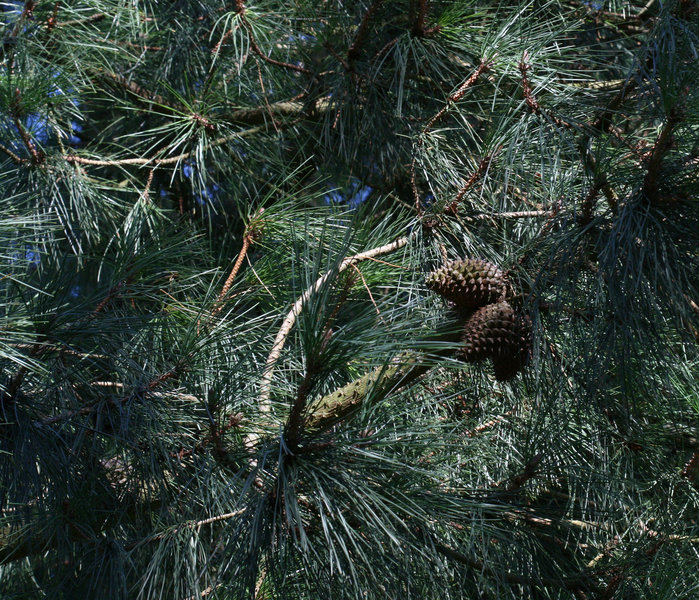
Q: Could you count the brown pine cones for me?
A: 3